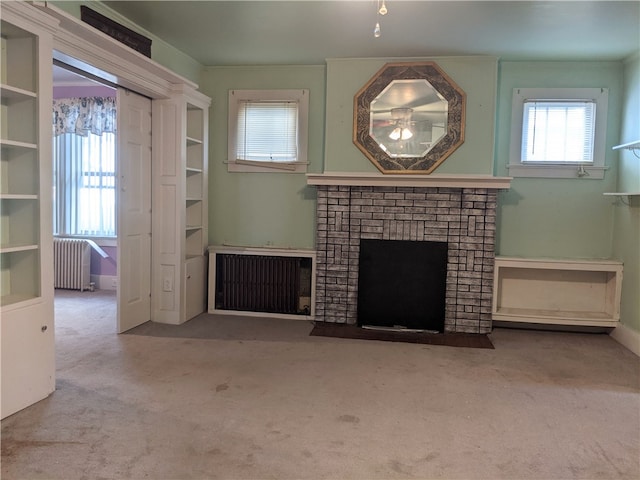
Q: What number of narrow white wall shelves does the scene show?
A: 2